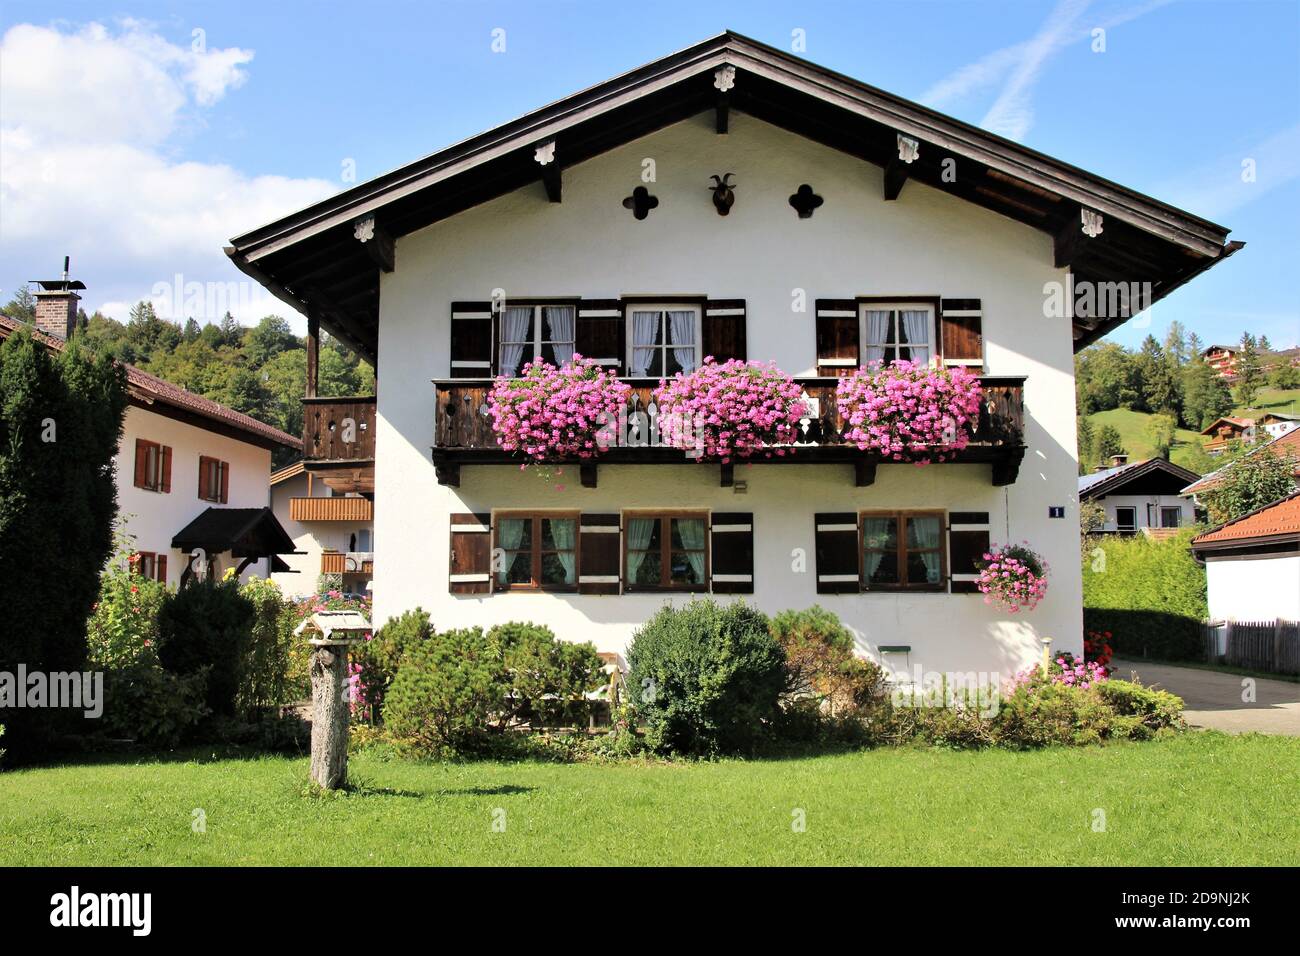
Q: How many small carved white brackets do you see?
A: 5